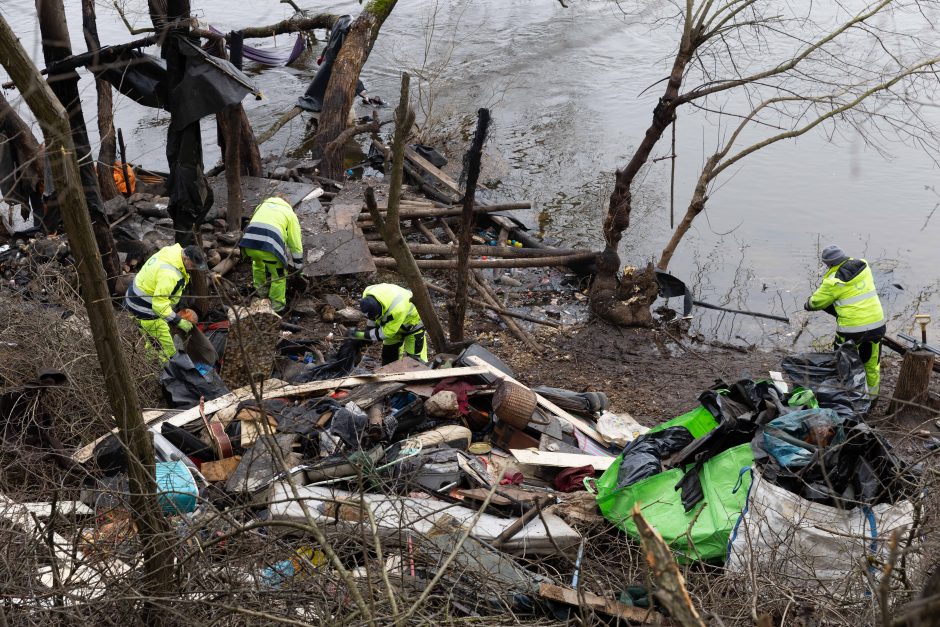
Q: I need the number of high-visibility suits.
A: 4